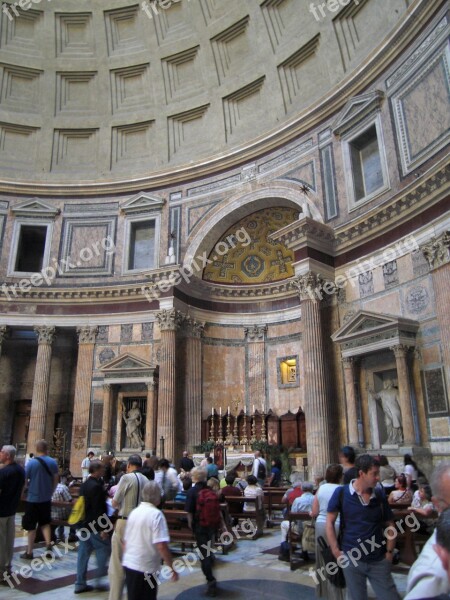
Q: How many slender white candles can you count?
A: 6